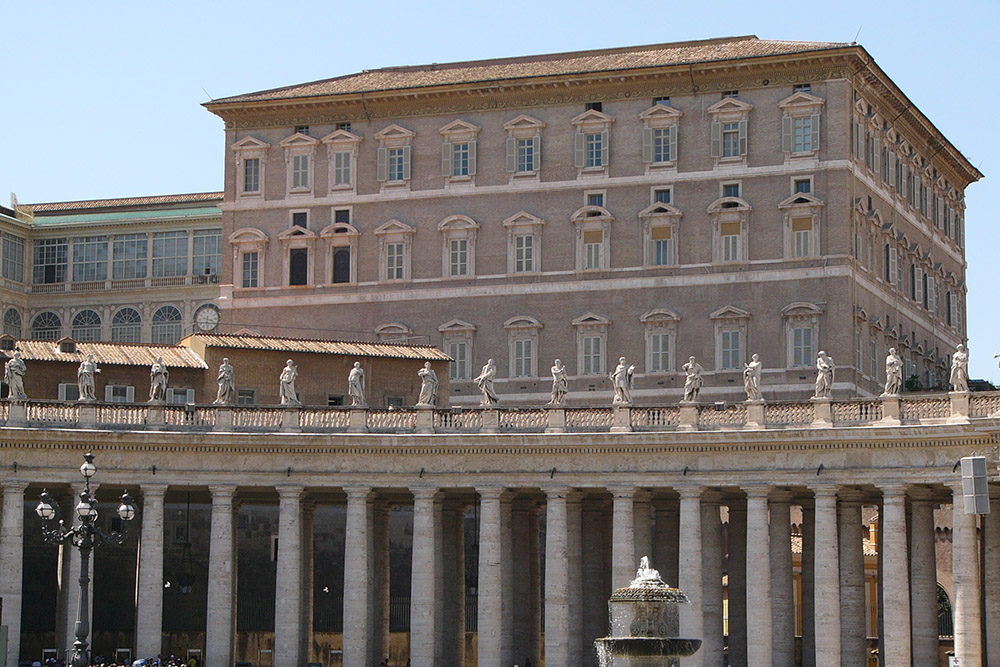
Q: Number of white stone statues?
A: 15